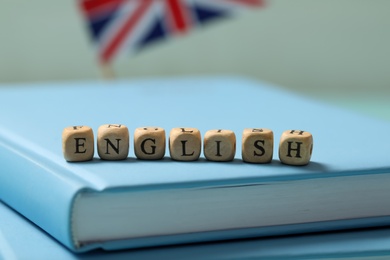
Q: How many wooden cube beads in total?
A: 7